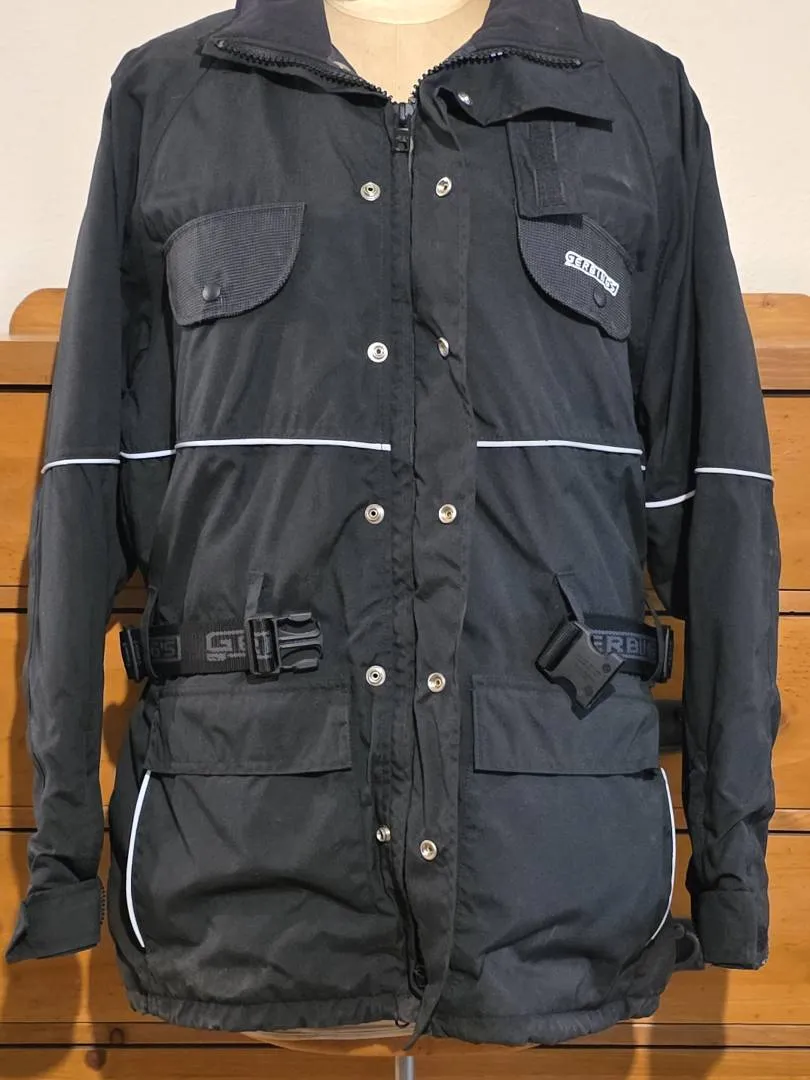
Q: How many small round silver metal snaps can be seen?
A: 11